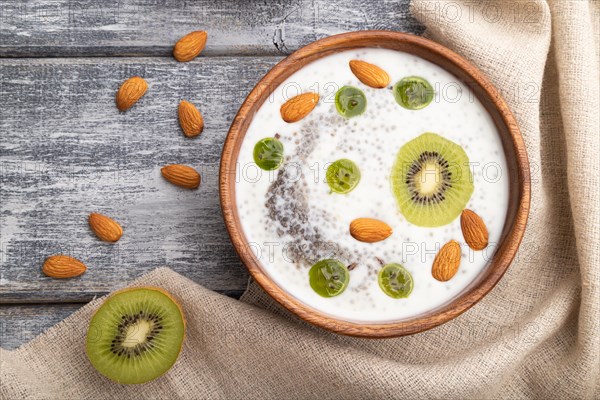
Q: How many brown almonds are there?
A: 11